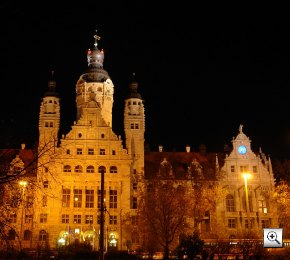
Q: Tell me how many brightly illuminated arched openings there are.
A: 3